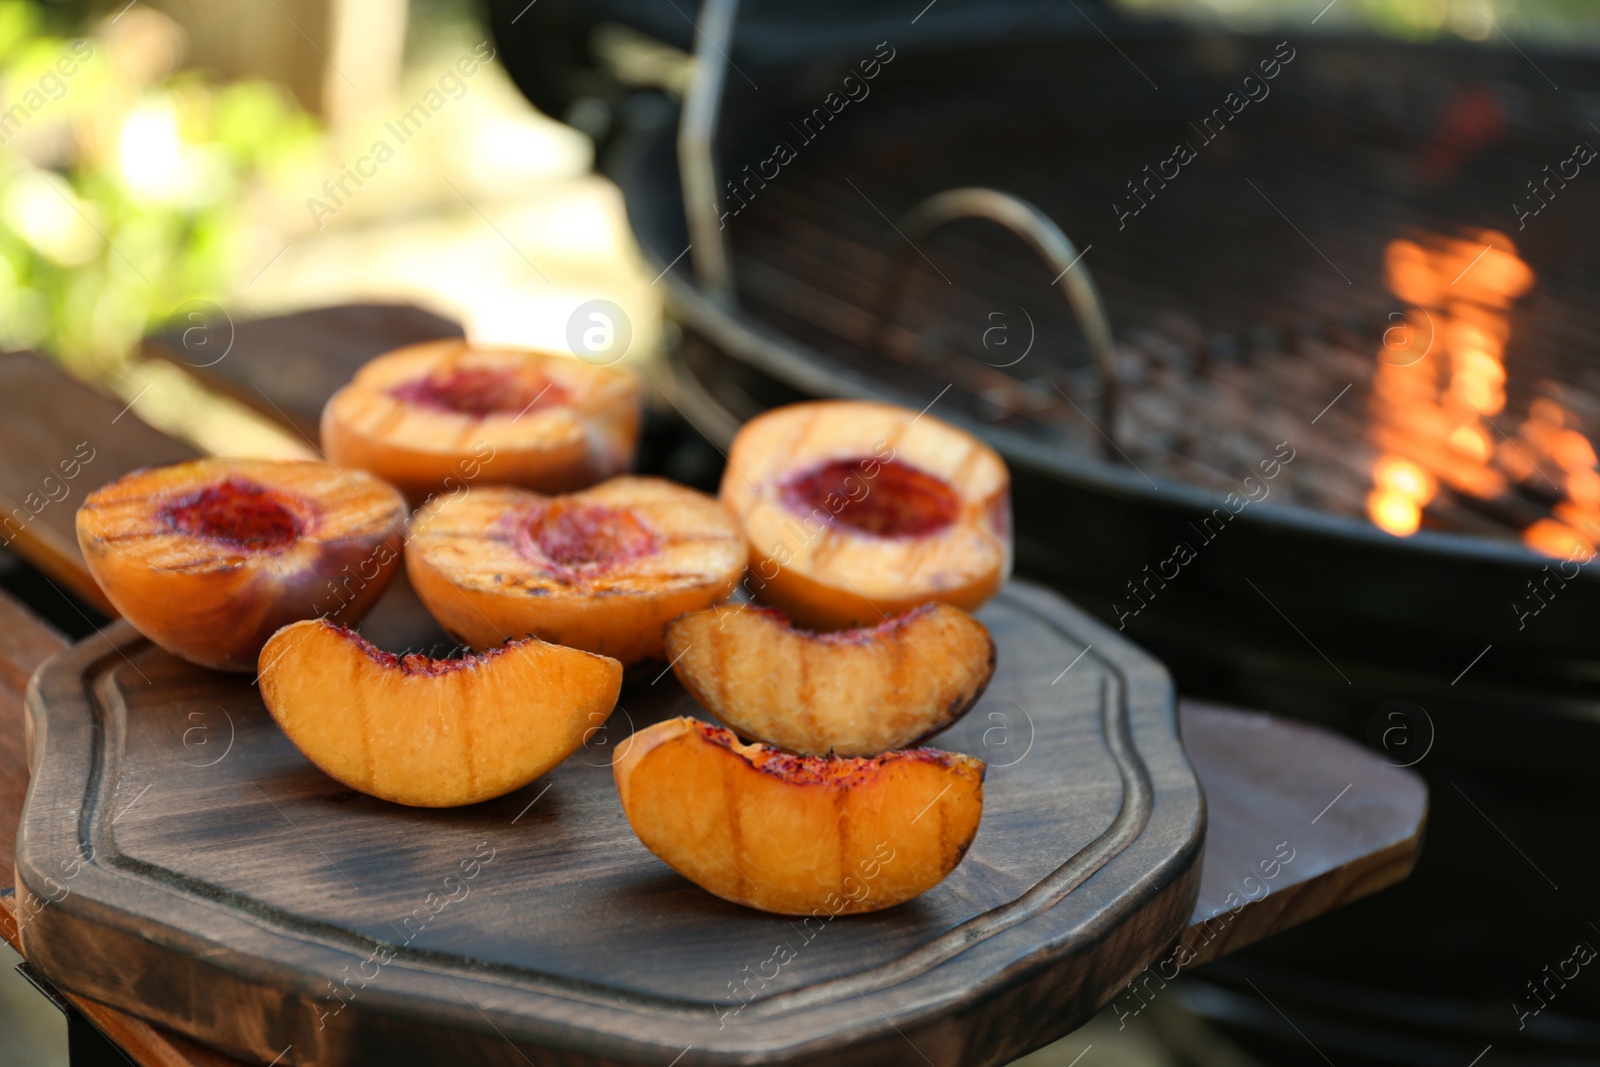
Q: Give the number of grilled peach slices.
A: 3